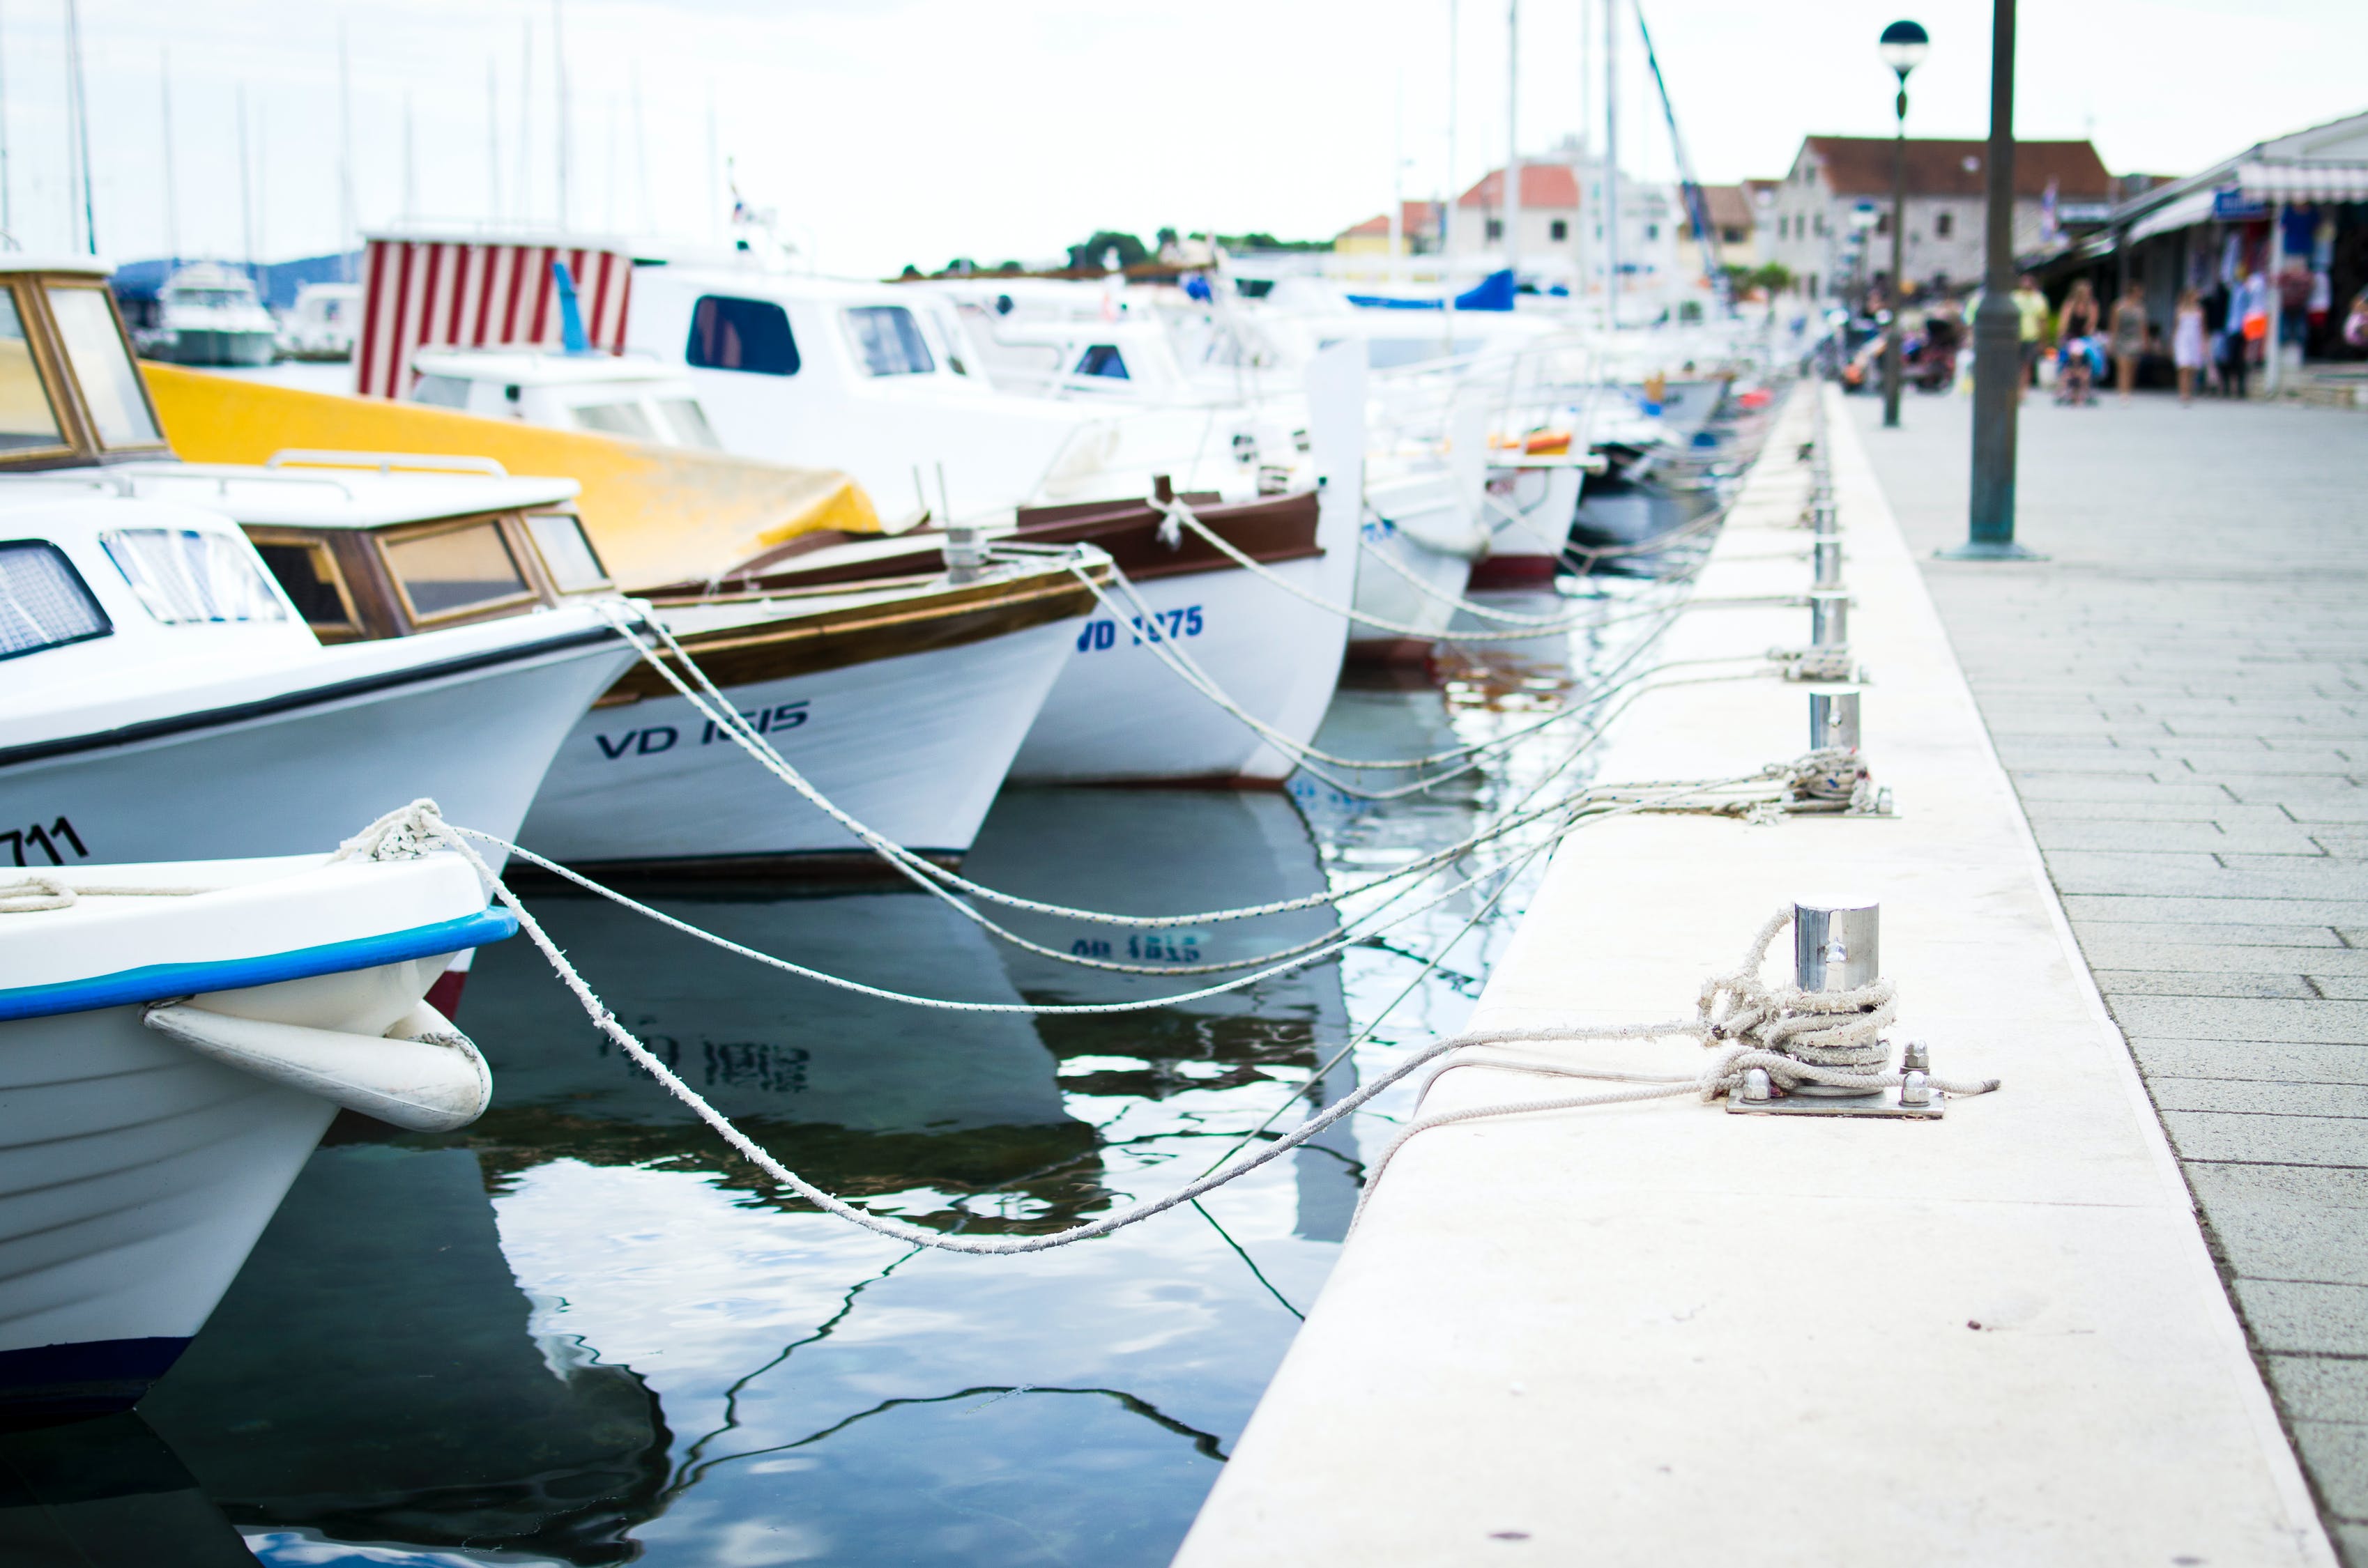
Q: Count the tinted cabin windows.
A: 2